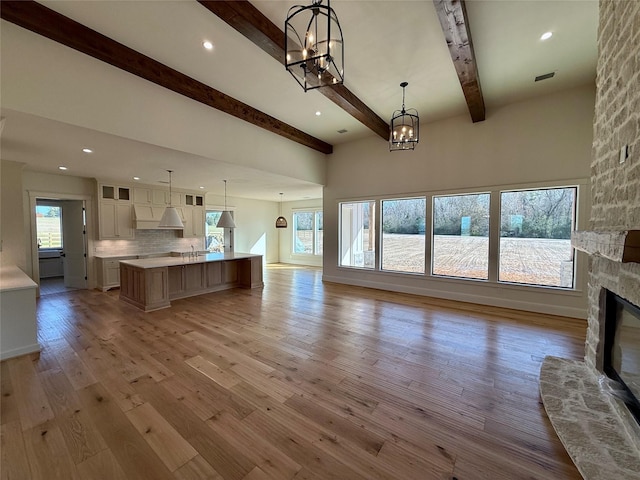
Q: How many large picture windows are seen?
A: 4